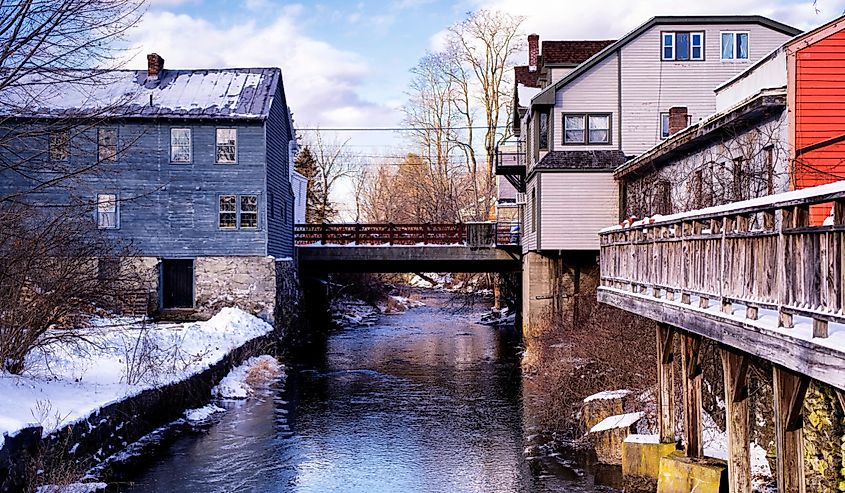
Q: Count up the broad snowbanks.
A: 1